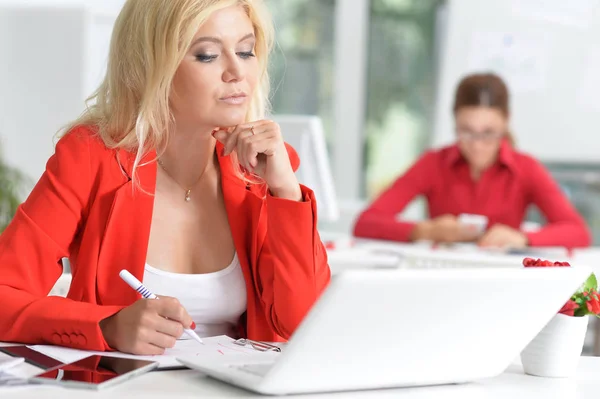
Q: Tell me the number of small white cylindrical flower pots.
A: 1